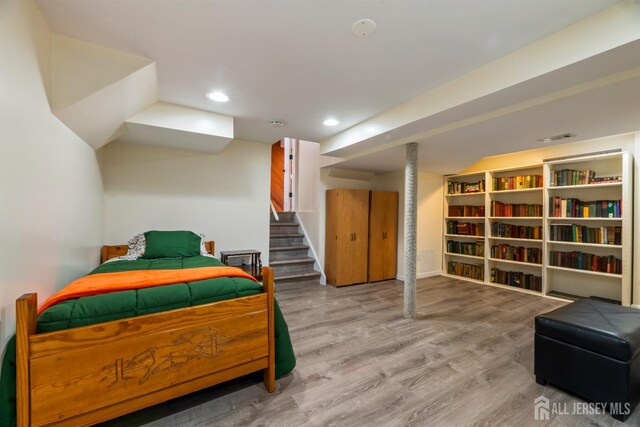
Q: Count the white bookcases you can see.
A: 3